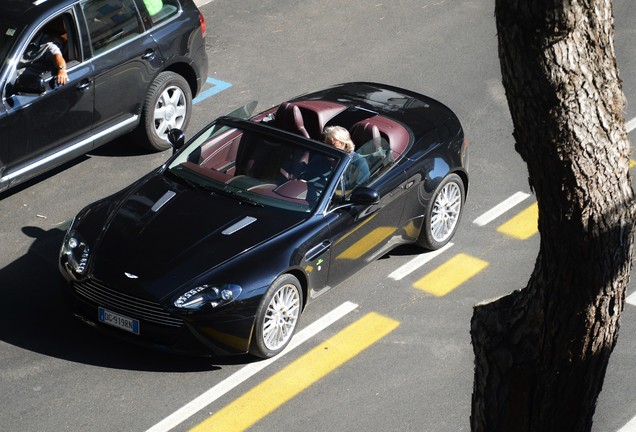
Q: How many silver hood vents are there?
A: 2